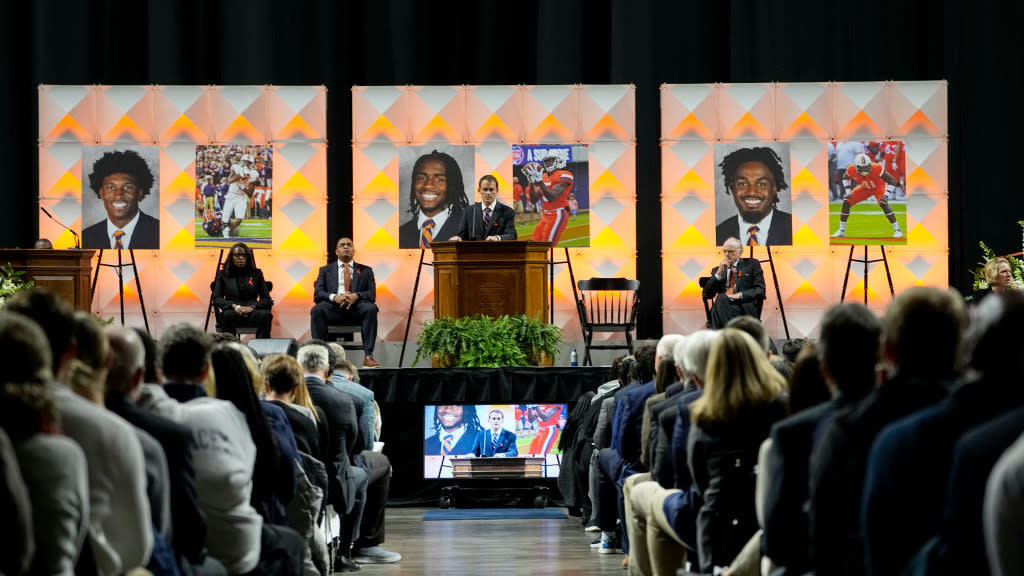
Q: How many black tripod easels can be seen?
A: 6